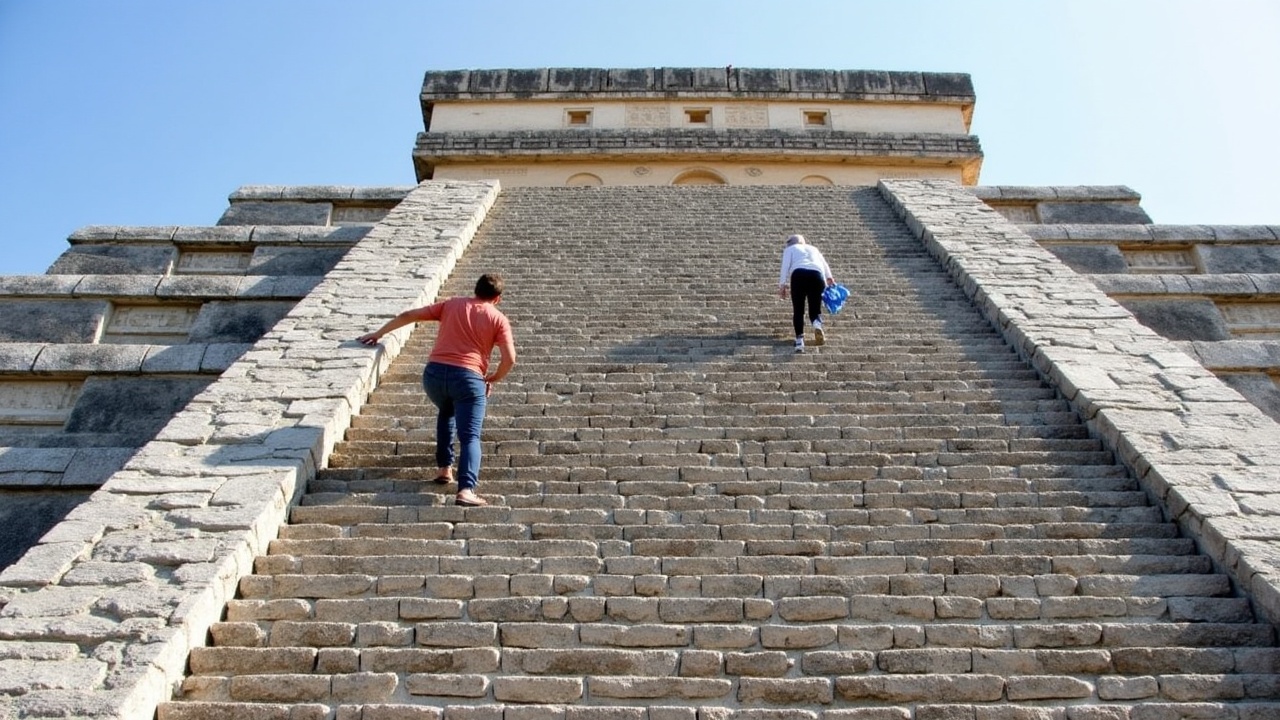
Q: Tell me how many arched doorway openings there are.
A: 3